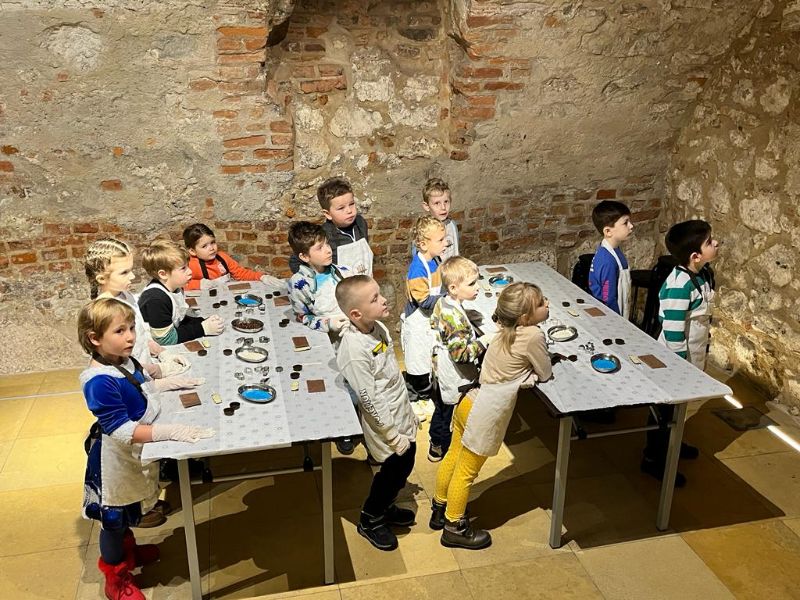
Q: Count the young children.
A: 13